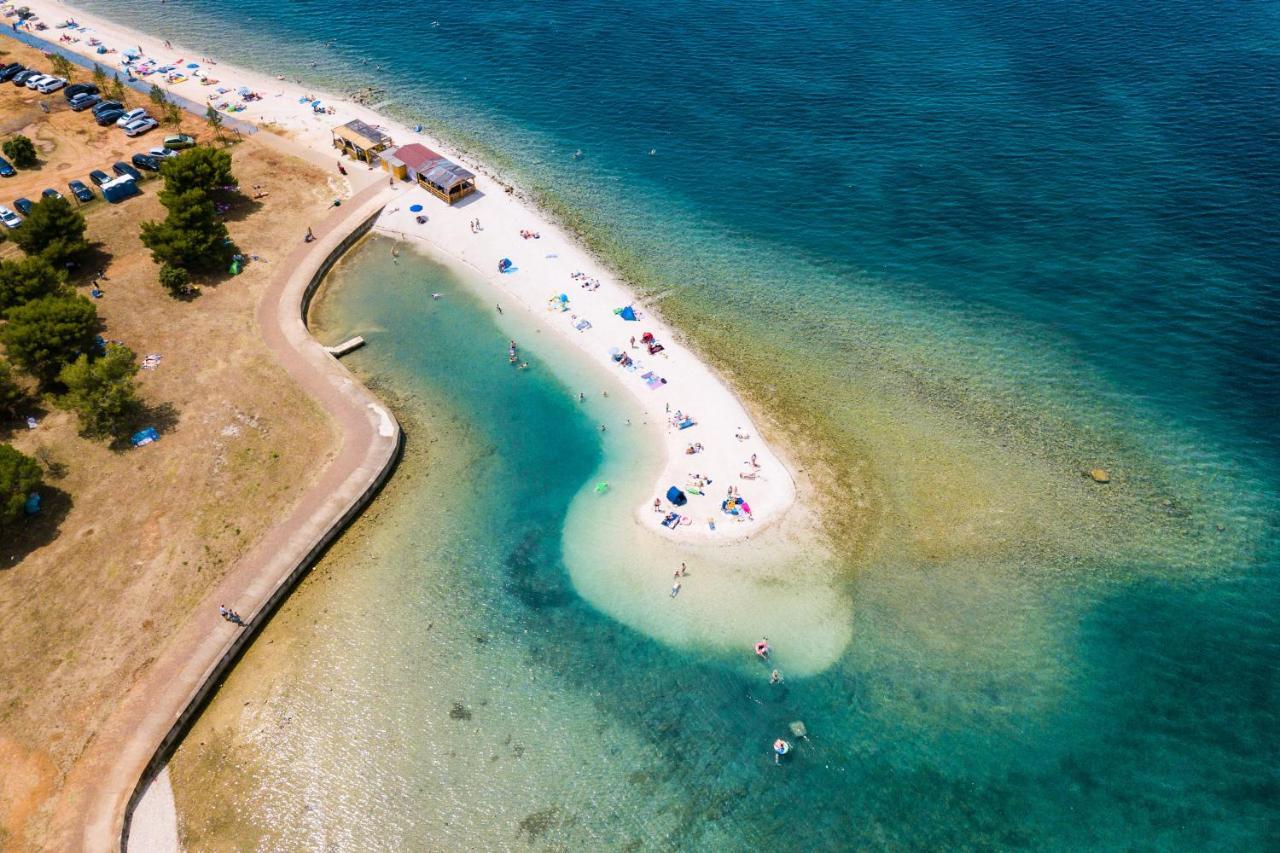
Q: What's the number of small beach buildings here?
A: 2